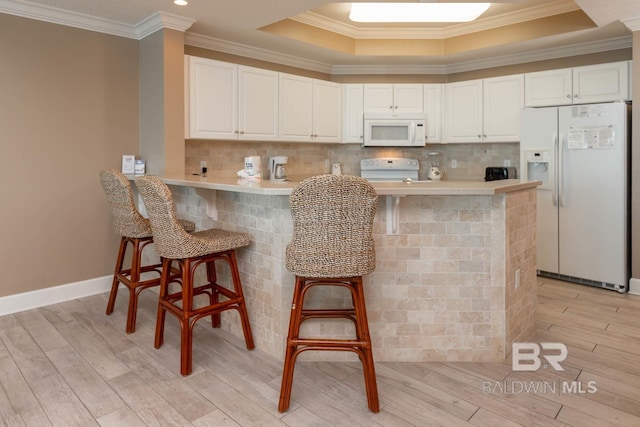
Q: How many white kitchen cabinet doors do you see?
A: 12